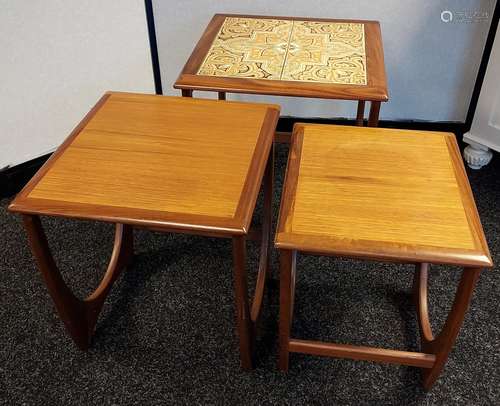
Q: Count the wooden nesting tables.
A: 3